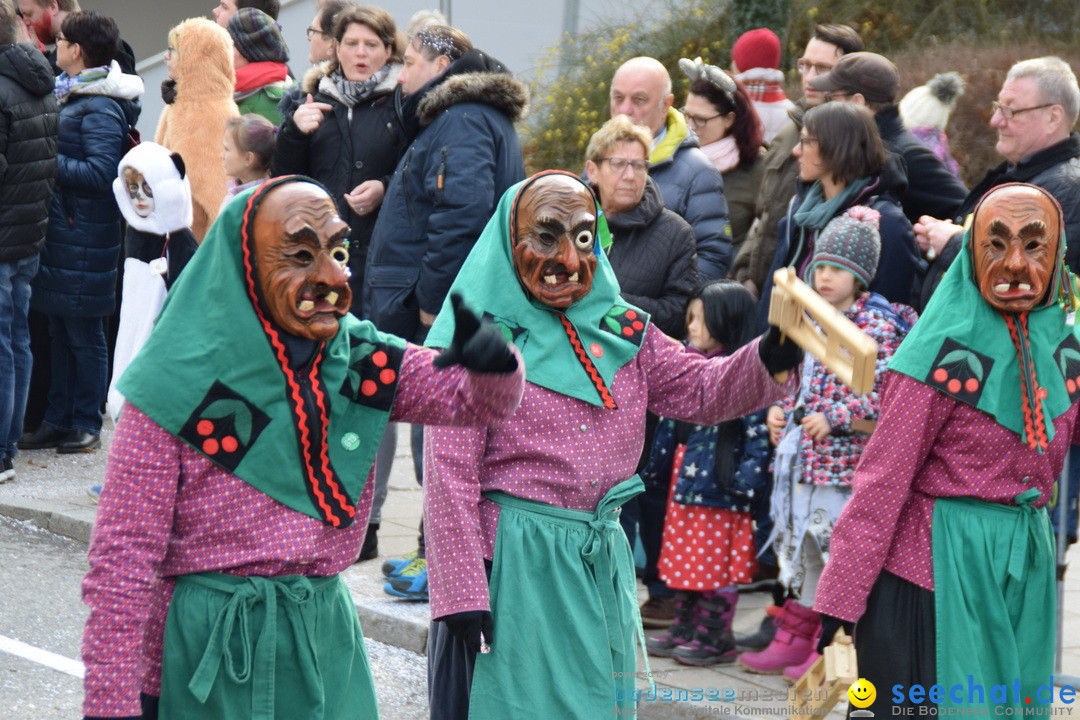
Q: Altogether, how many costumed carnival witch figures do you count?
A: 3